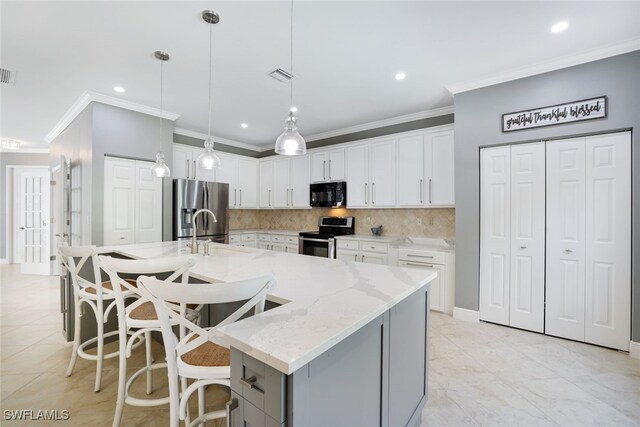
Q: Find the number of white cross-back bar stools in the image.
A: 3